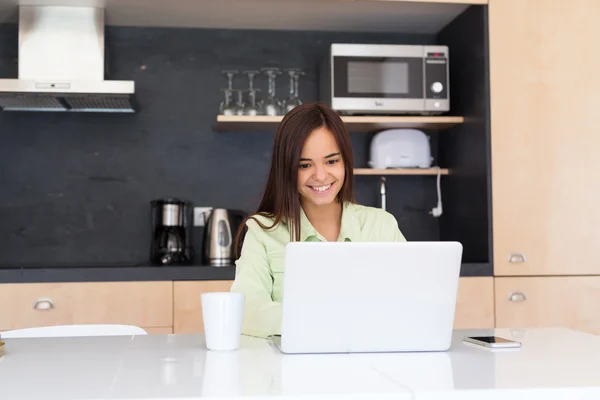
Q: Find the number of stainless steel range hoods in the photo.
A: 1